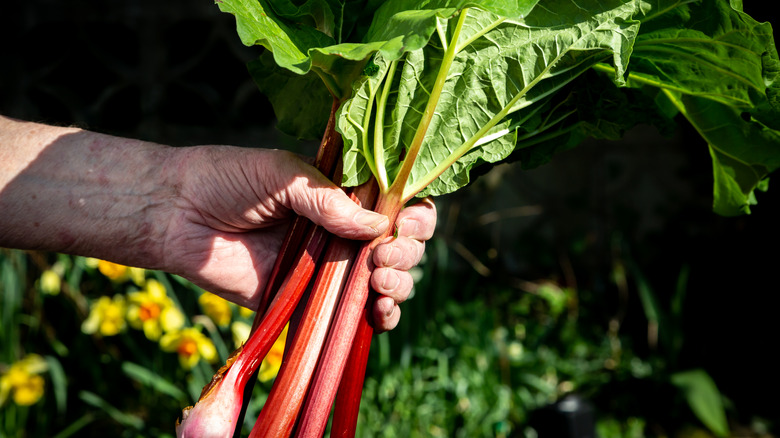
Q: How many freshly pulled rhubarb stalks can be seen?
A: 5